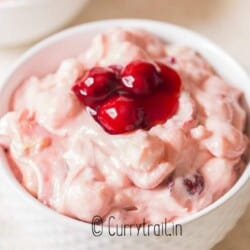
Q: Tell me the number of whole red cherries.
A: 3